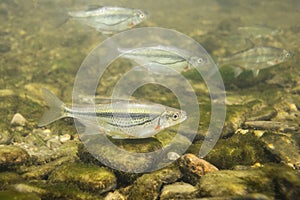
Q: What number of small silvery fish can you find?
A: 4